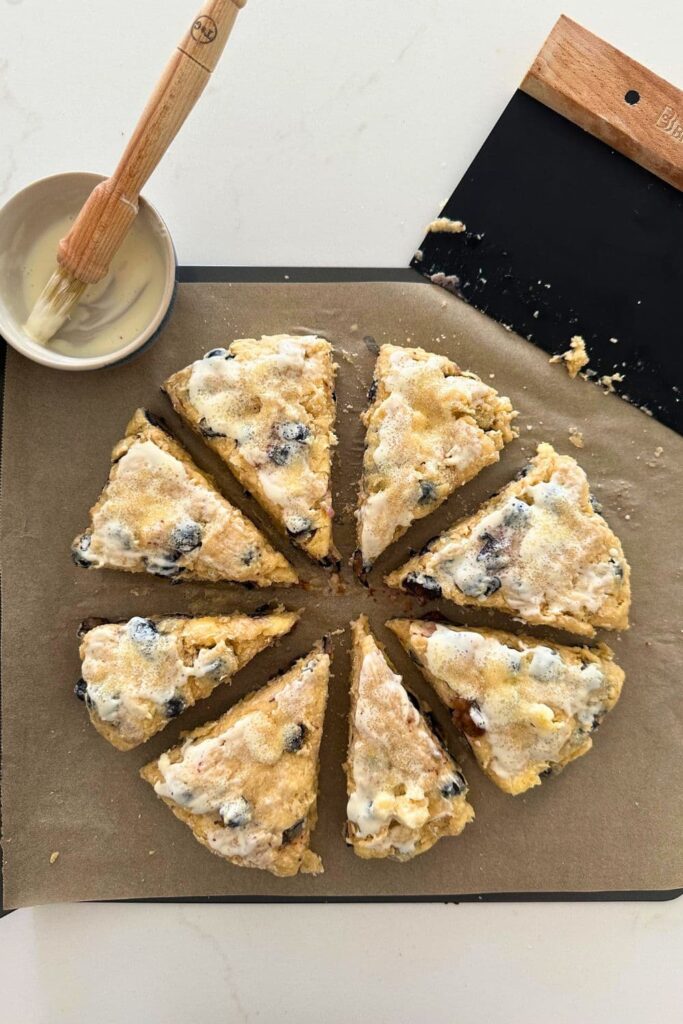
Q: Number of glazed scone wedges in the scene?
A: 8